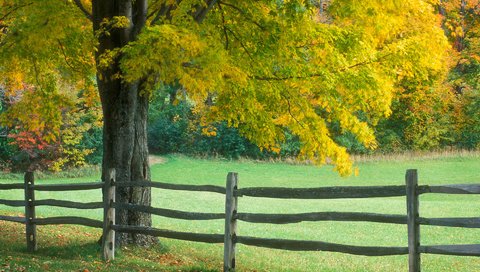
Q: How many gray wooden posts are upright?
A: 4